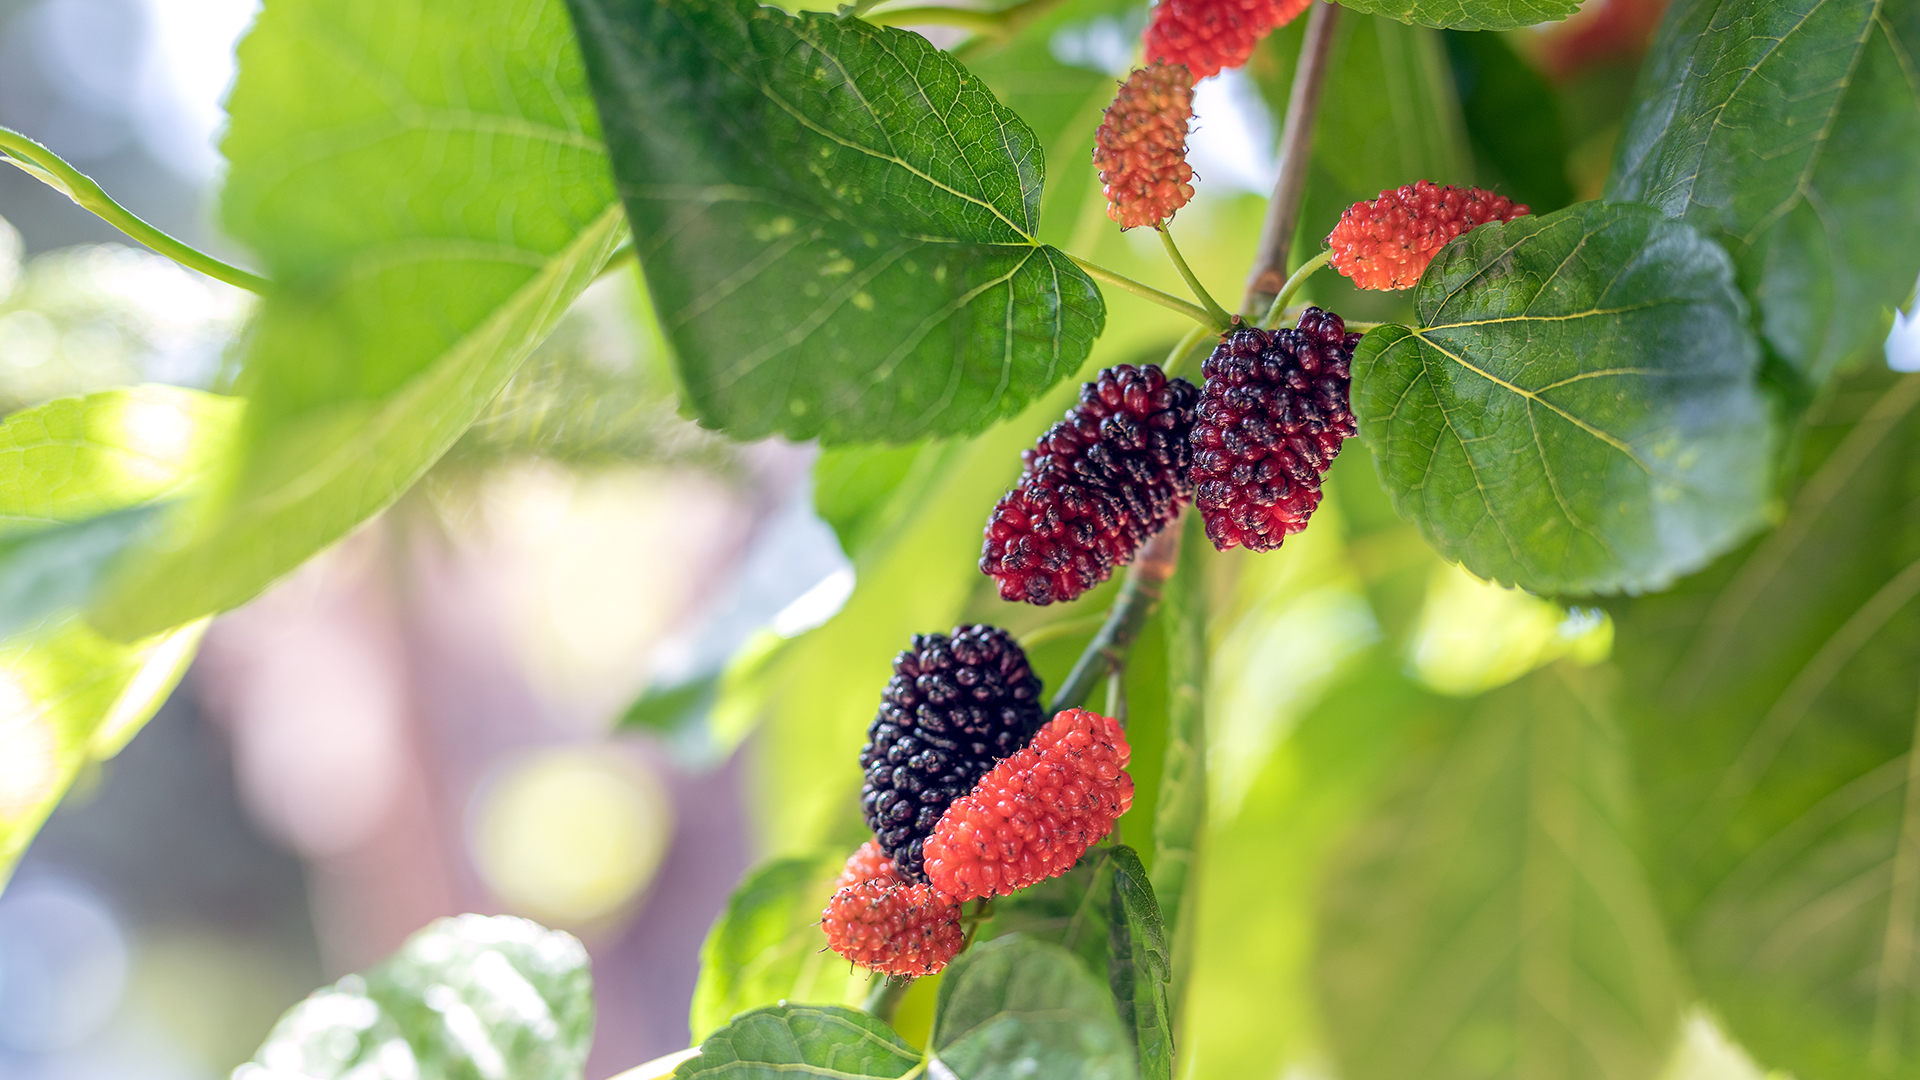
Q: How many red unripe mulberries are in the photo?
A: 6